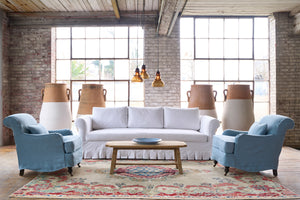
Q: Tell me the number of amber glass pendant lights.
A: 3